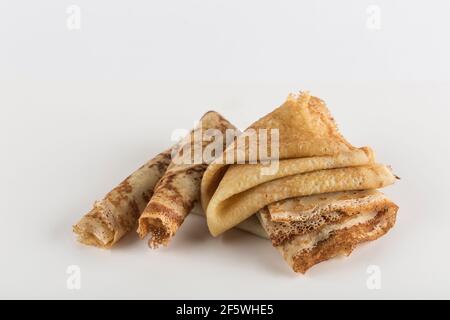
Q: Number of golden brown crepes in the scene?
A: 4